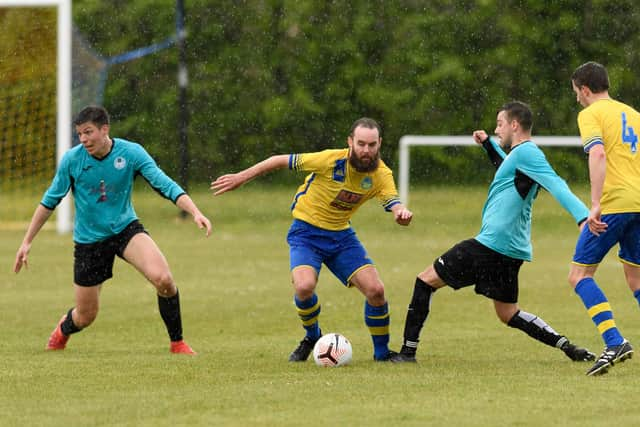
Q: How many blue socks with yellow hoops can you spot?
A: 3